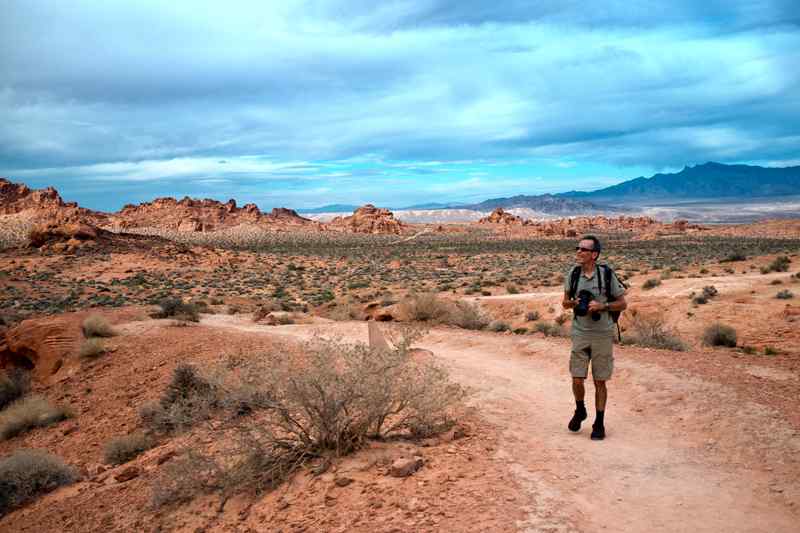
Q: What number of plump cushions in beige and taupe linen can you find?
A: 0